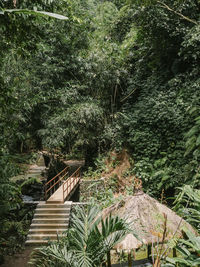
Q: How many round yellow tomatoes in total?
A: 0